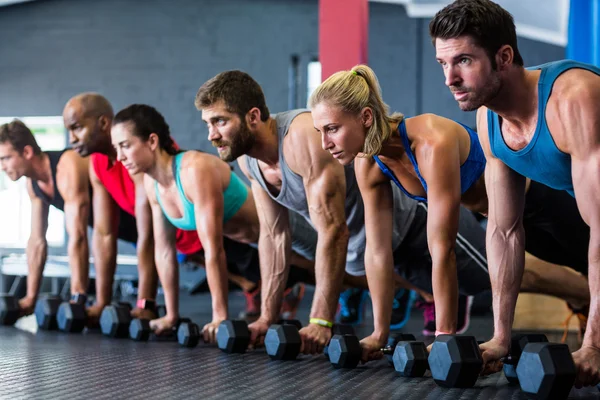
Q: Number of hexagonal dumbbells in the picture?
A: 12